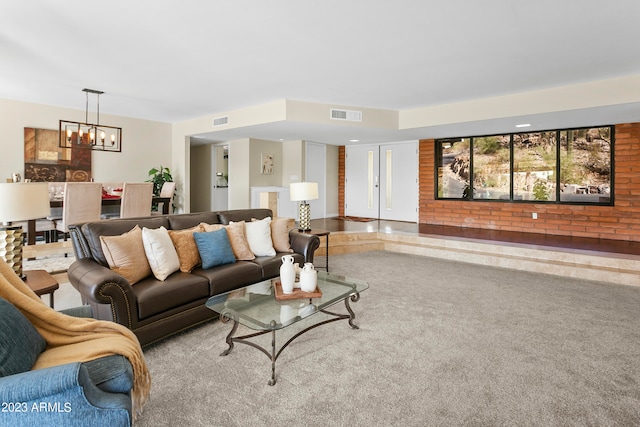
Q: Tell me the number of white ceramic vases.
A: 2